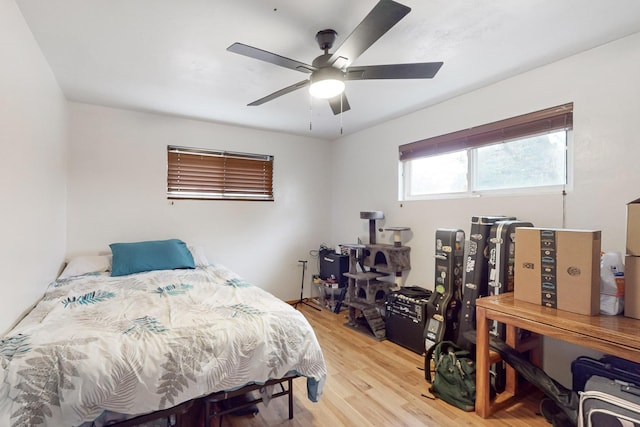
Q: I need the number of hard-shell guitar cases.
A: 3